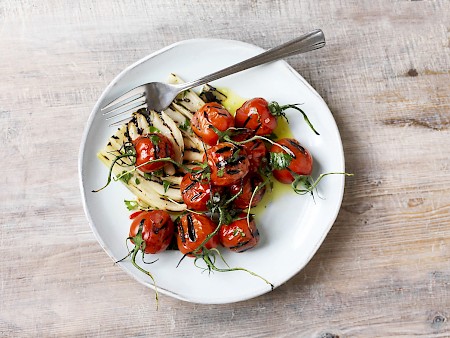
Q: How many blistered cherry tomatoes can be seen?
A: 11